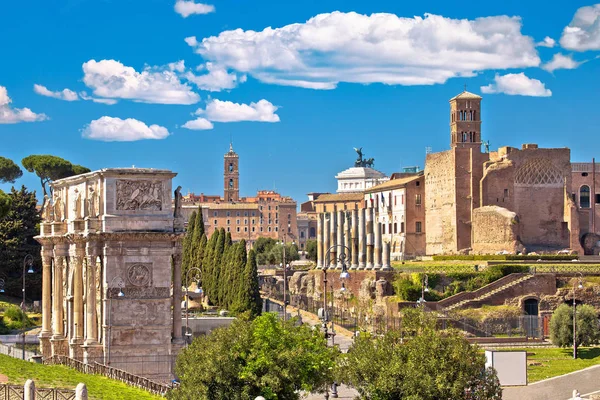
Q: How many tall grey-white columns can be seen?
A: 10